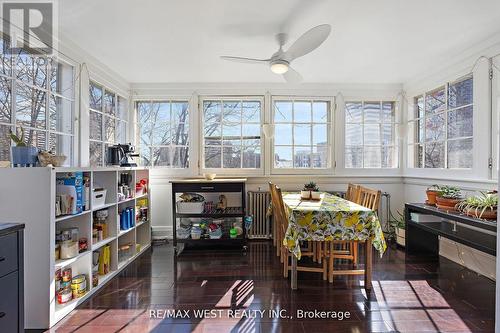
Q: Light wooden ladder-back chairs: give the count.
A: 4